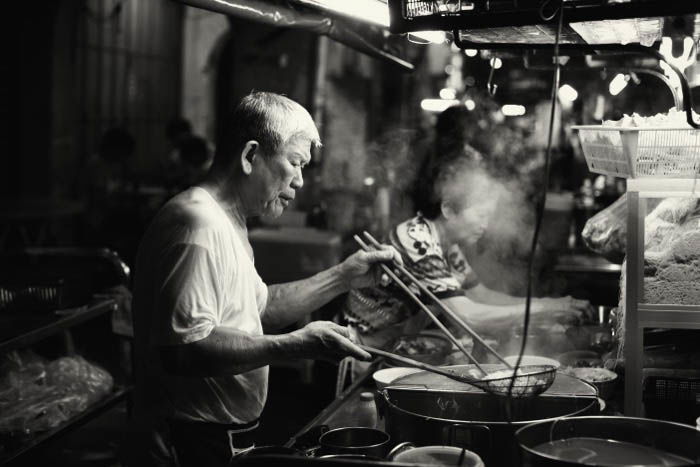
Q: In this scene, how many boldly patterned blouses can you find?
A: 1